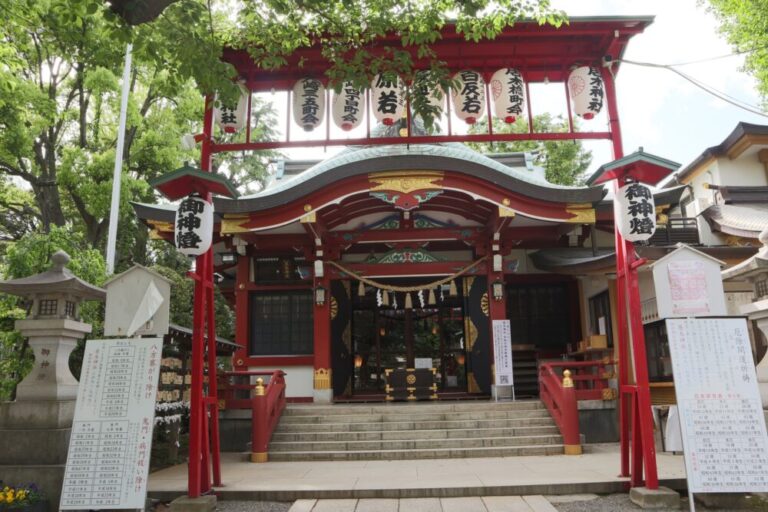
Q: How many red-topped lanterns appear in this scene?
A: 2